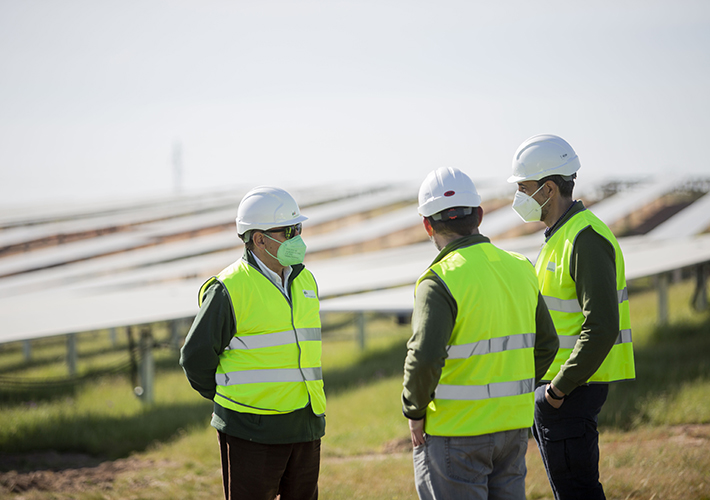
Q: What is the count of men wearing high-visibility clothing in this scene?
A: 3